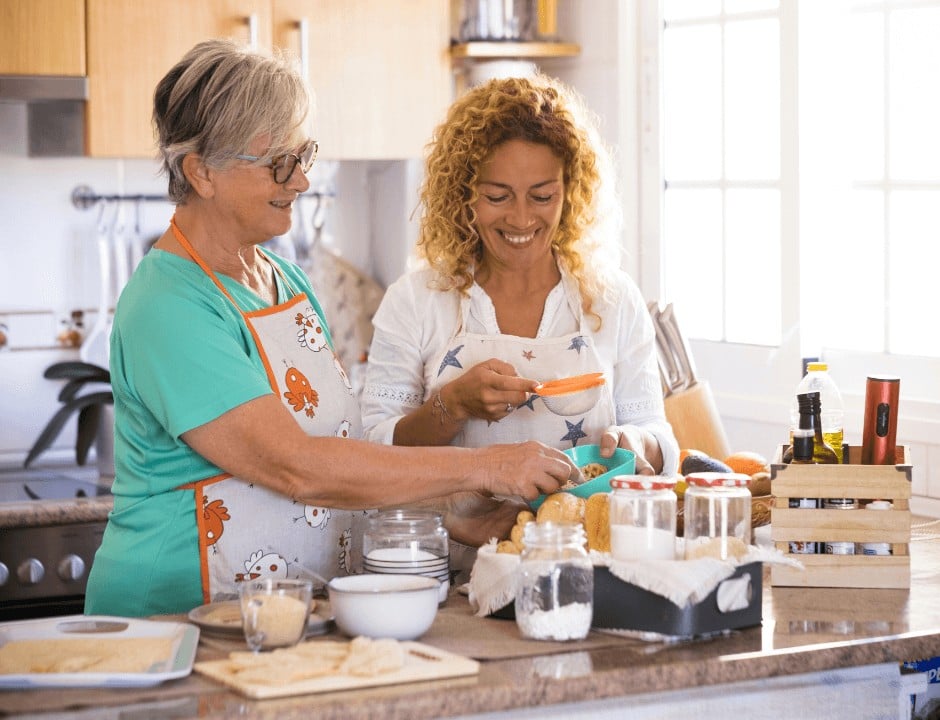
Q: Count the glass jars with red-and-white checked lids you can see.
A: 2